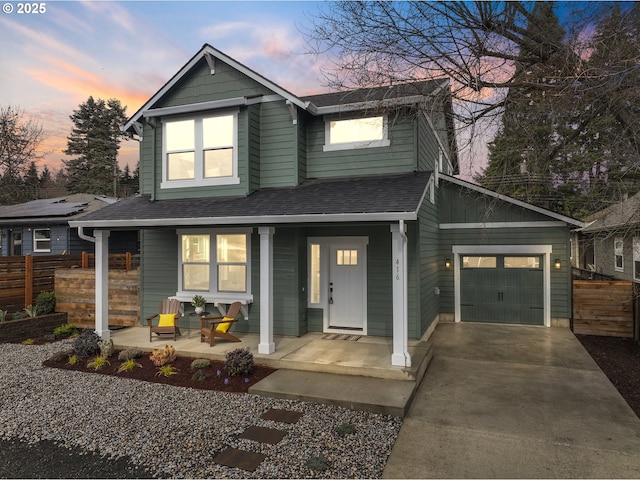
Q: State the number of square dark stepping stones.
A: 3